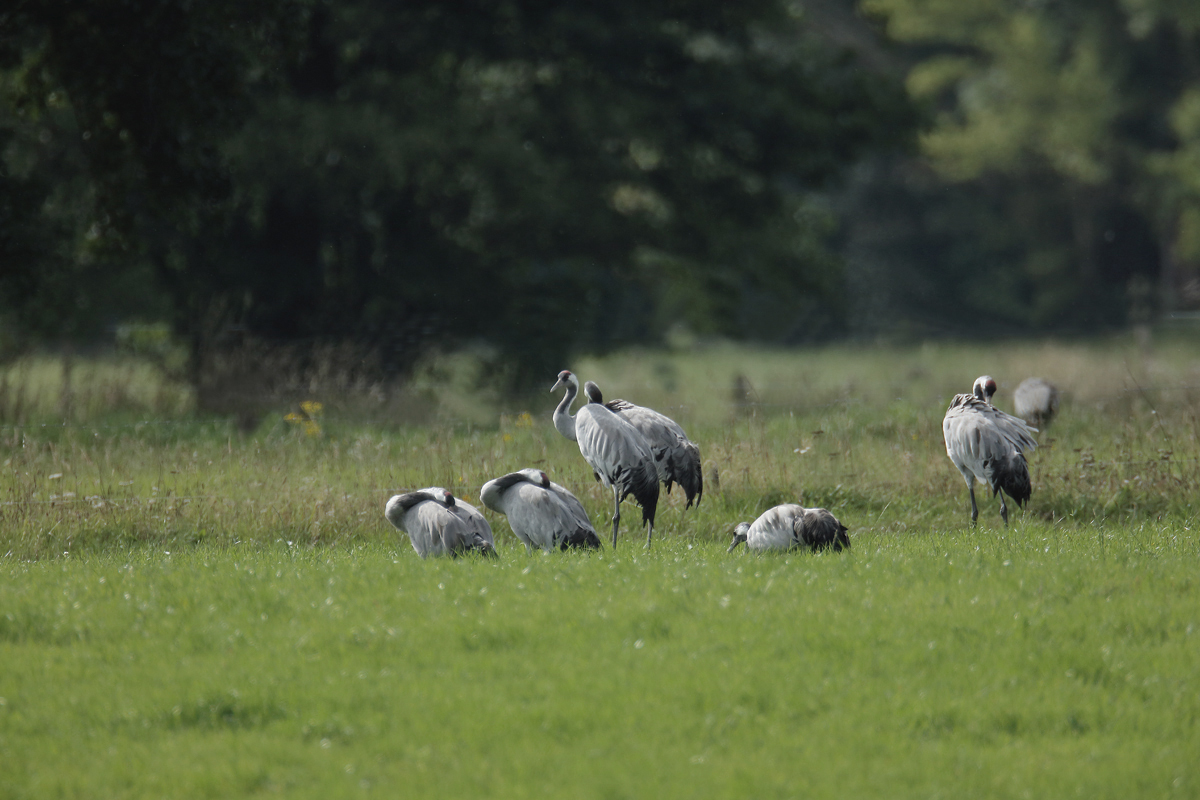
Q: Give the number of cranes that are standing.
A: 3